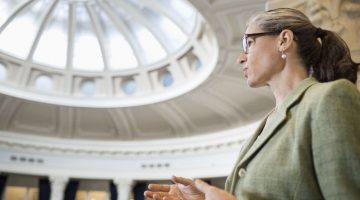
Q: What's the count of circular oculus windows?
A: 6